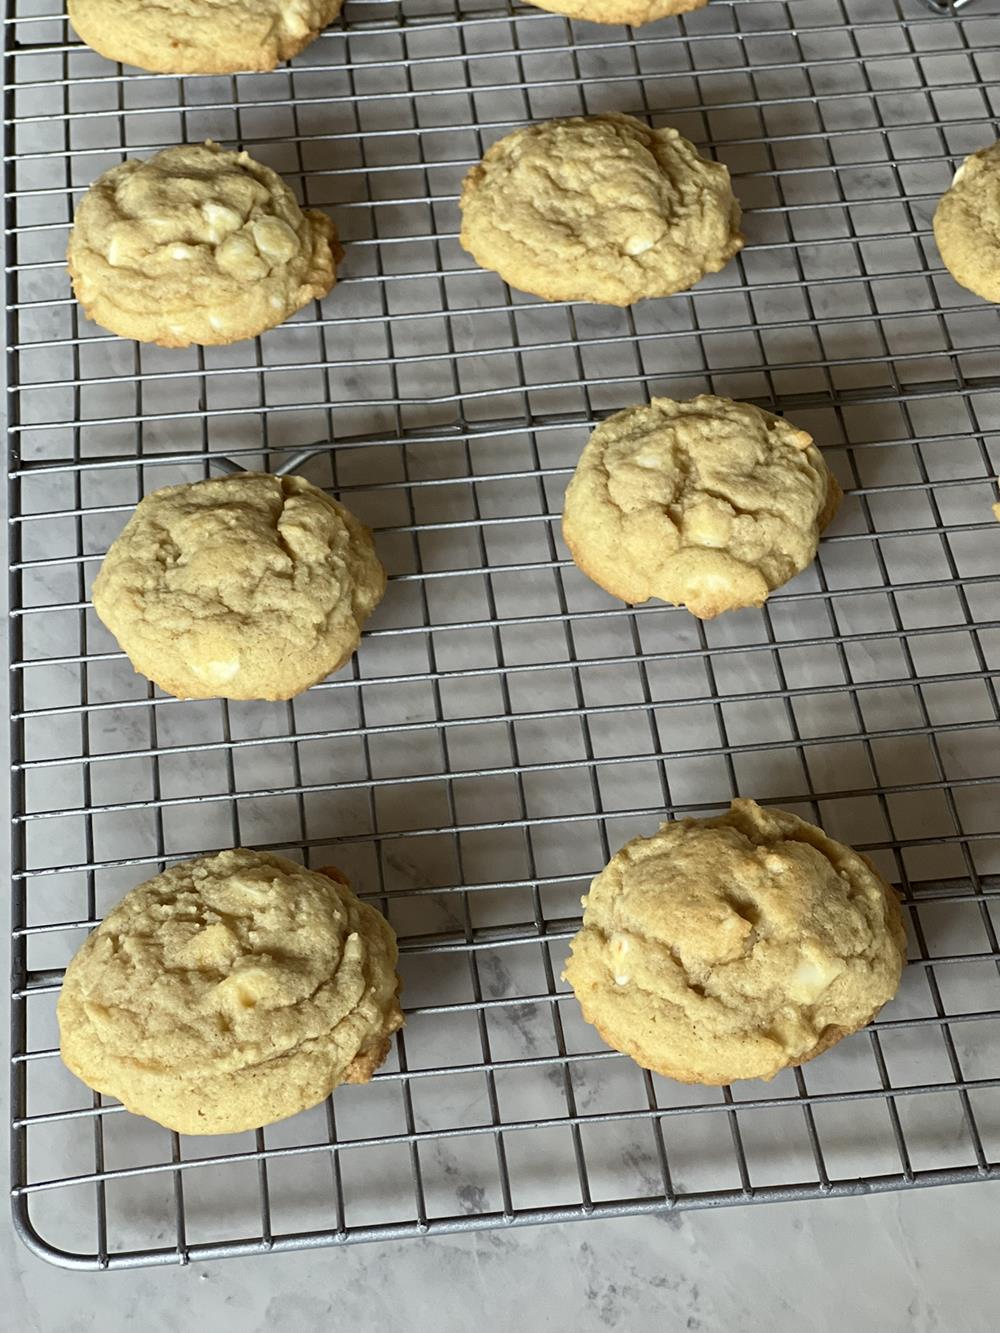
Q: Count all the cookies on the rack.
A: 9